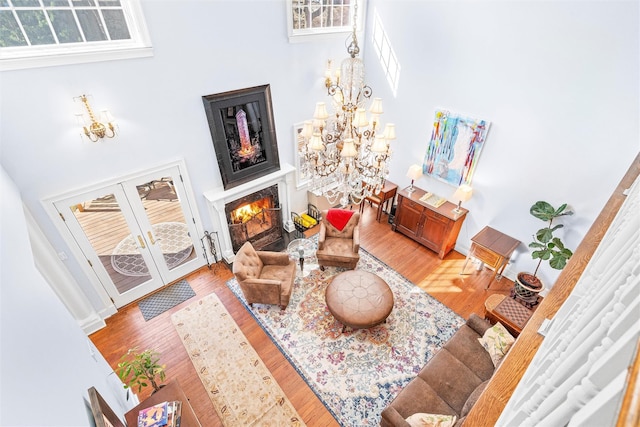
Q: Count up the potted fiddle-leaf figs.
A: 1